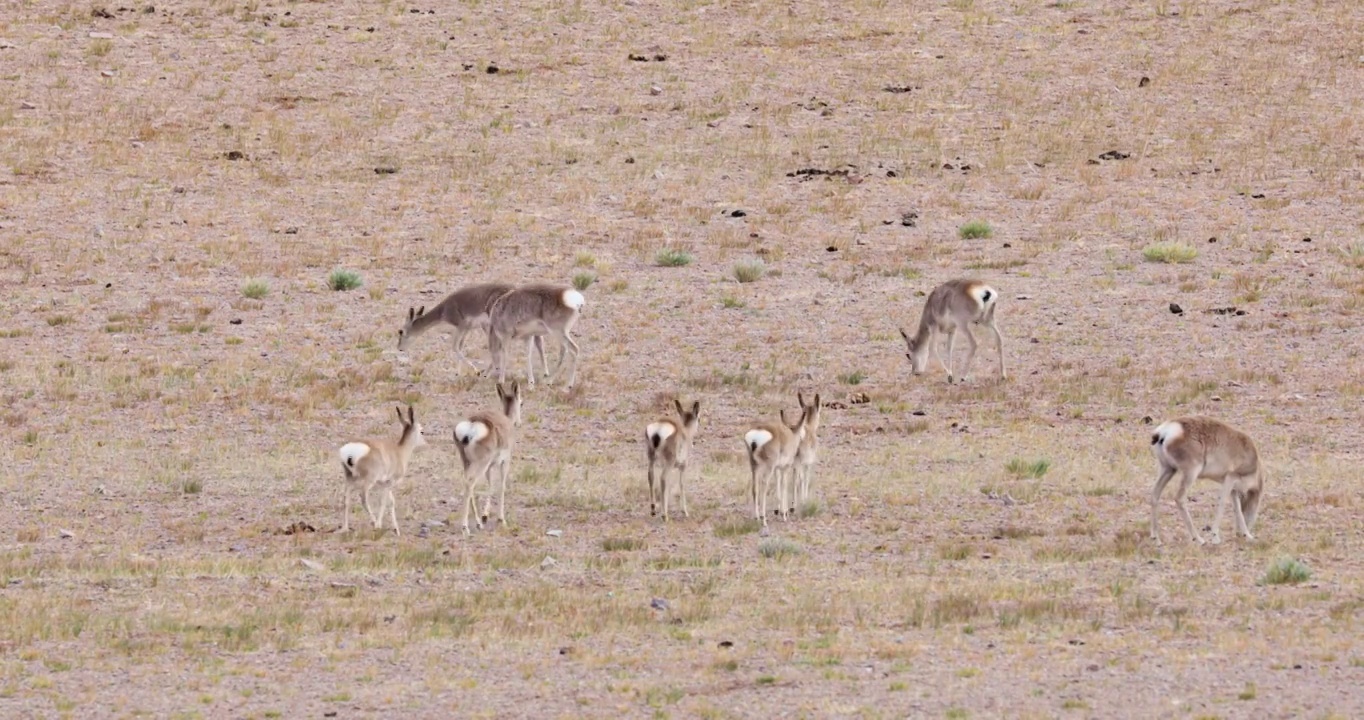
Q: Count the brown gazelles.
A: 9